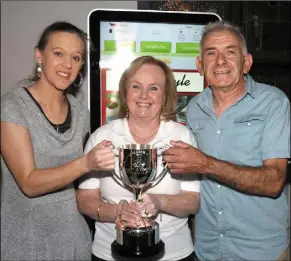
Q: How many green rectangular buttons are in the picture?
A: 3